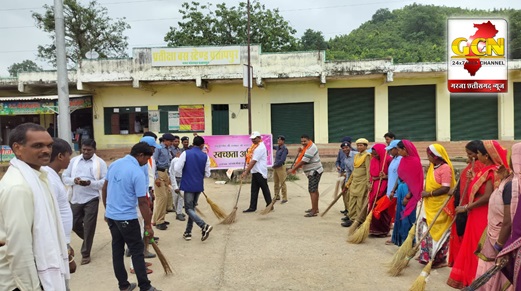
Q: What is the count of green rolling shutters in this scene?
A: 5